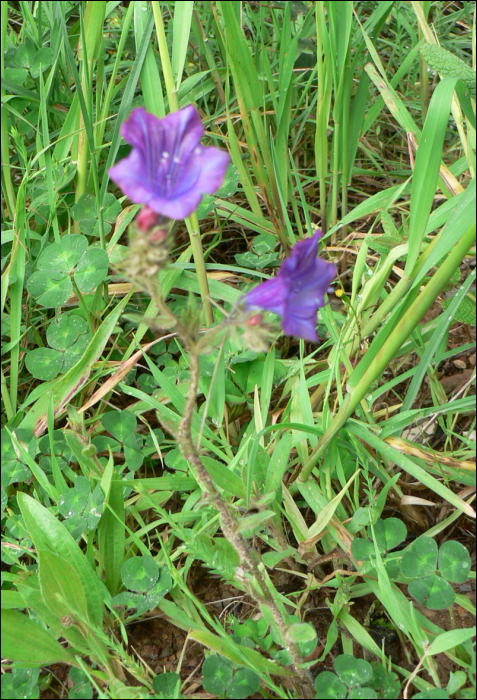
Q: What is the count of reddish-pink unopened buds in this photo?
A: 3